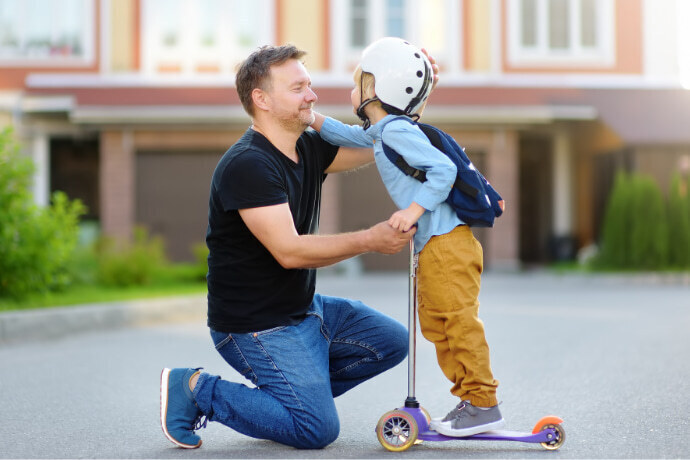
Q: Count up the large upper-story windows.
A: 4